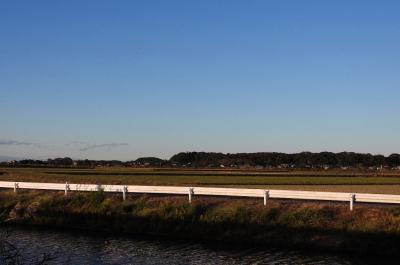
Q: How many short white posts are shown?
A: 6